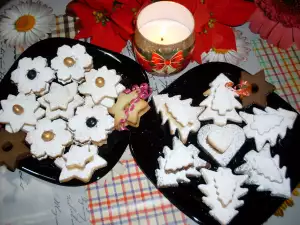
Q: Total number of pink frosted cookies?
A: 0